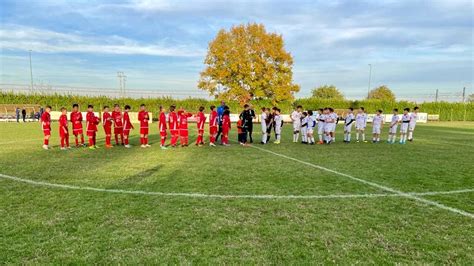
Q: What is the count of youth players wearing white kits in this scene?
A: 14